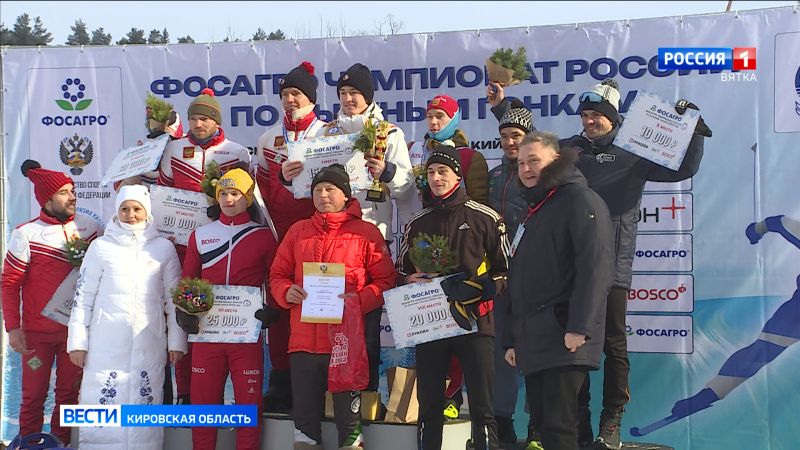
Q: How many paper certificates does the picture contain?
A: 1